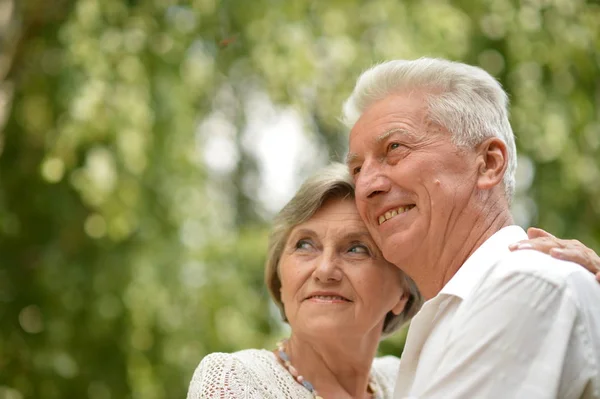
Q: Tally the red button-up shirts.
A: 0